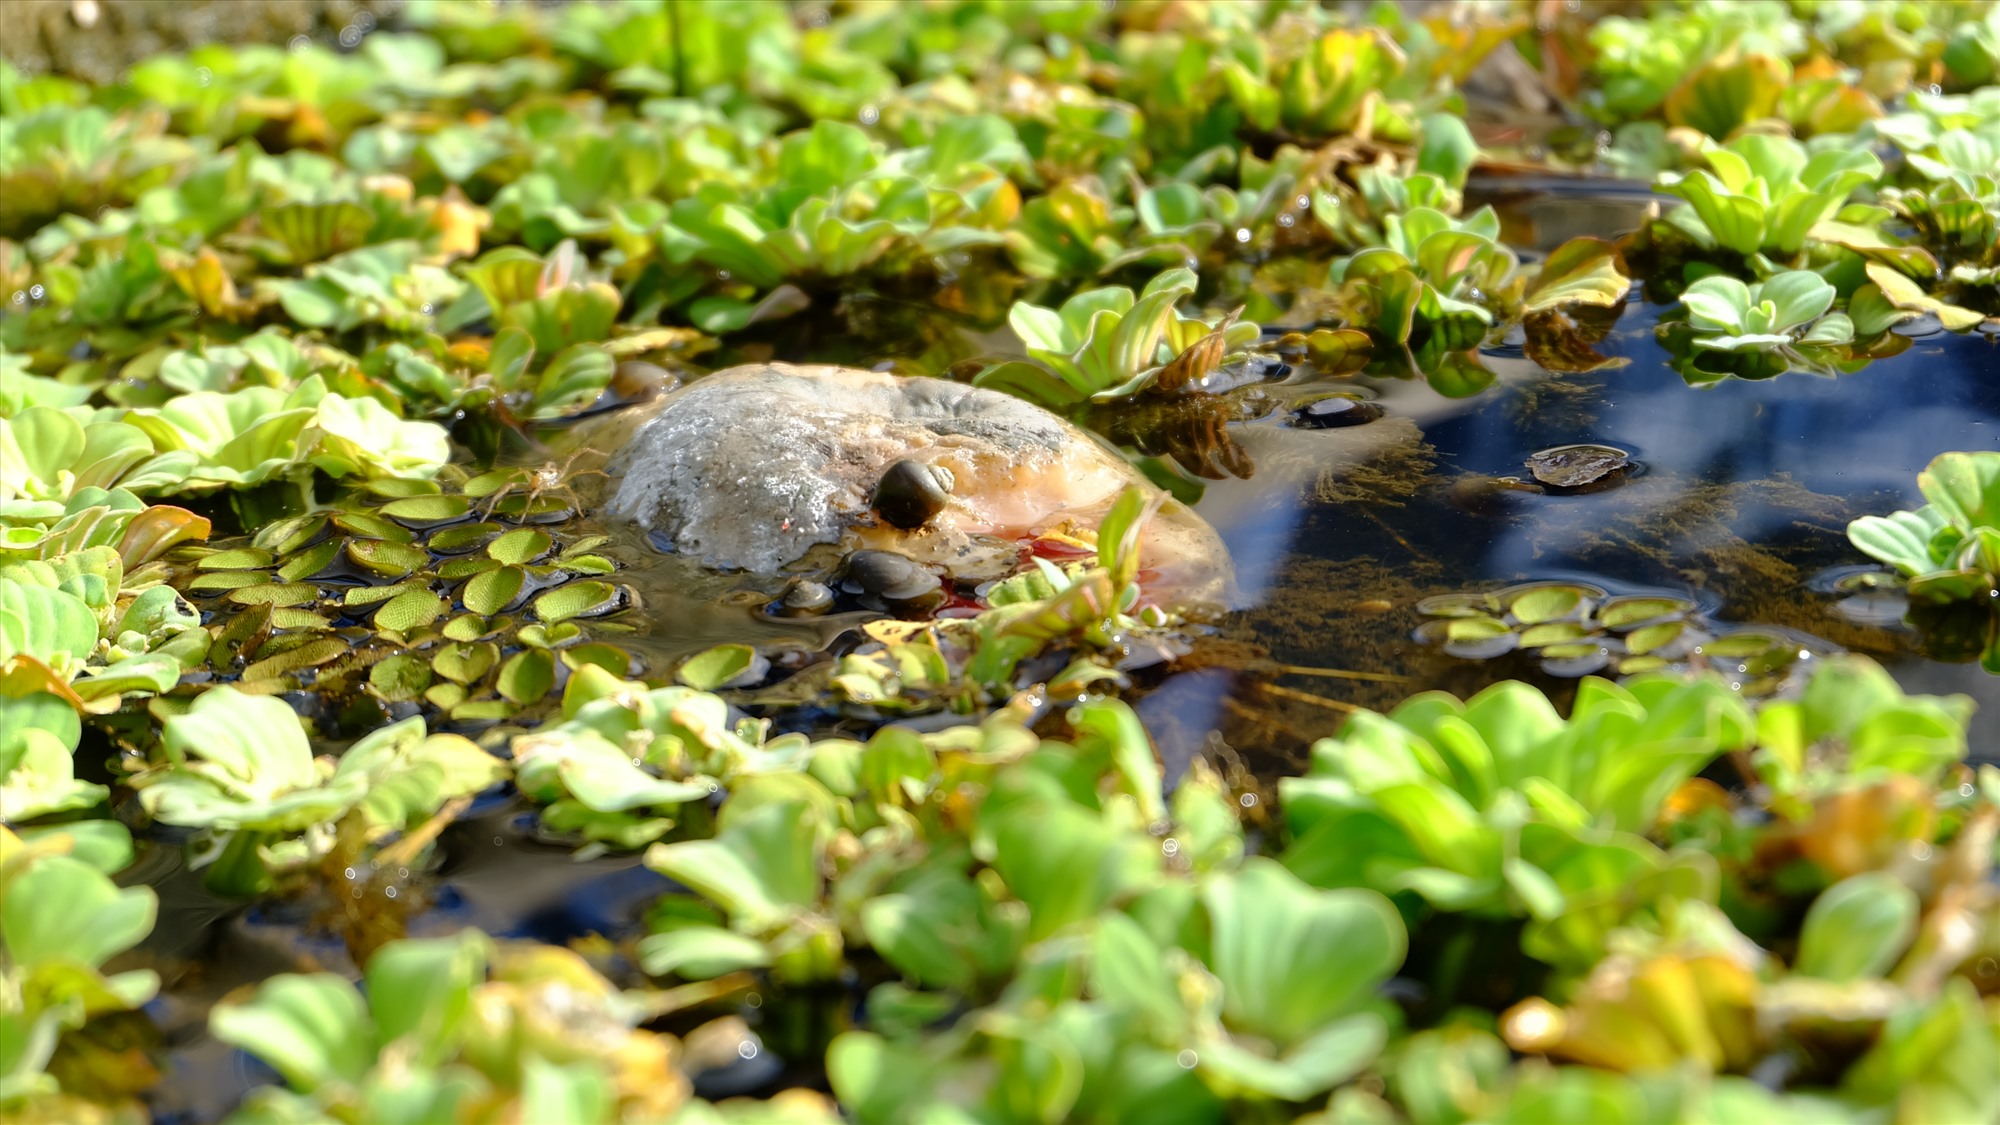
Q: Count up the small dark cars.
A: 0